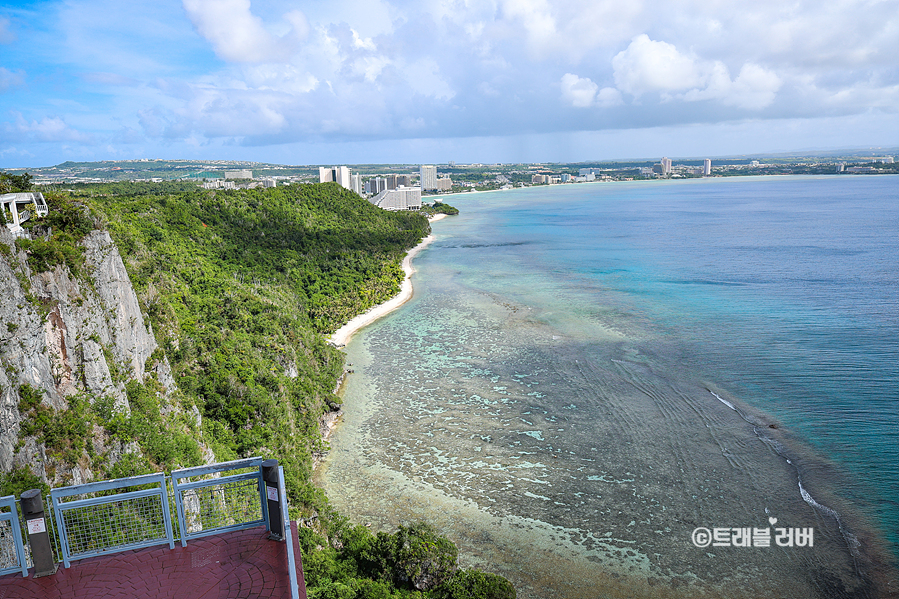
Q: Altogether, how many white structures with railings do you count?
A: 1